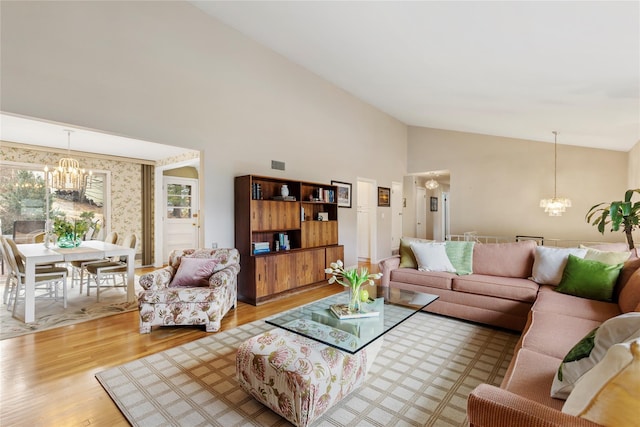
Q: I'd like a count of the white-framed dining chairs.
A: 5